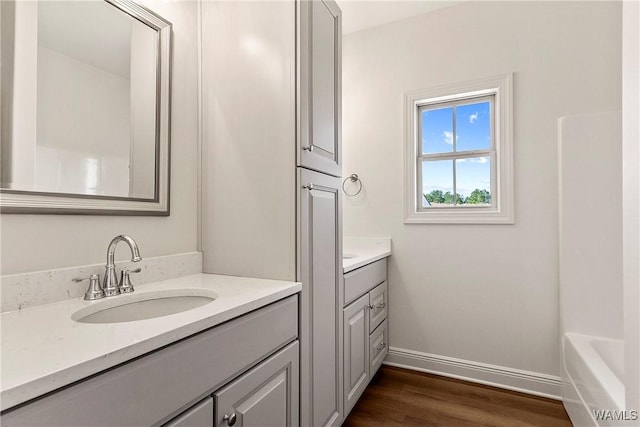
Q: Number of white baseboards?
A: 1